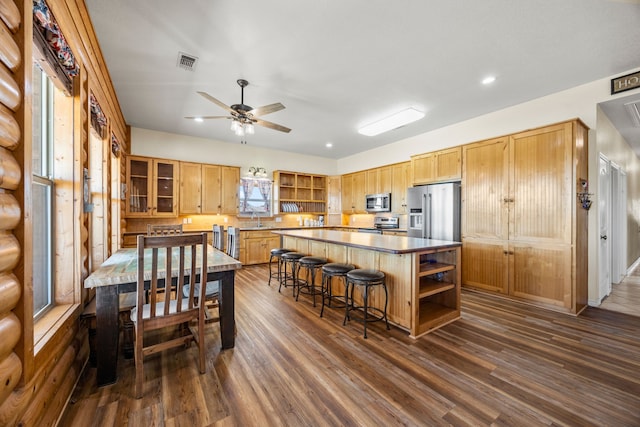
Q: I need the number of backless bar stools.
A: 5